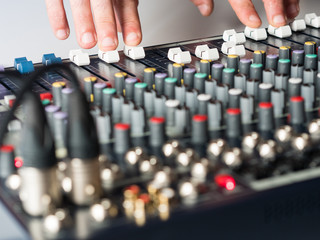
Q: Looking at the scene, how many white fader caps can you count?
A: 11